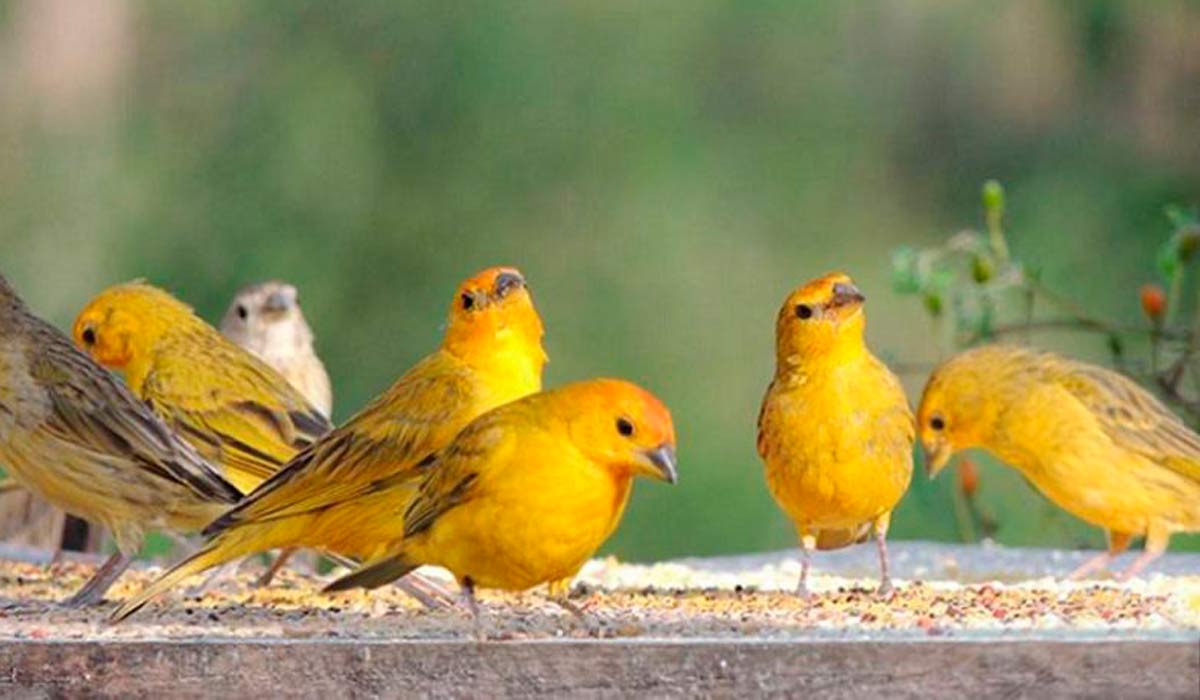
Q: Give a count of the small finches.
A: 7